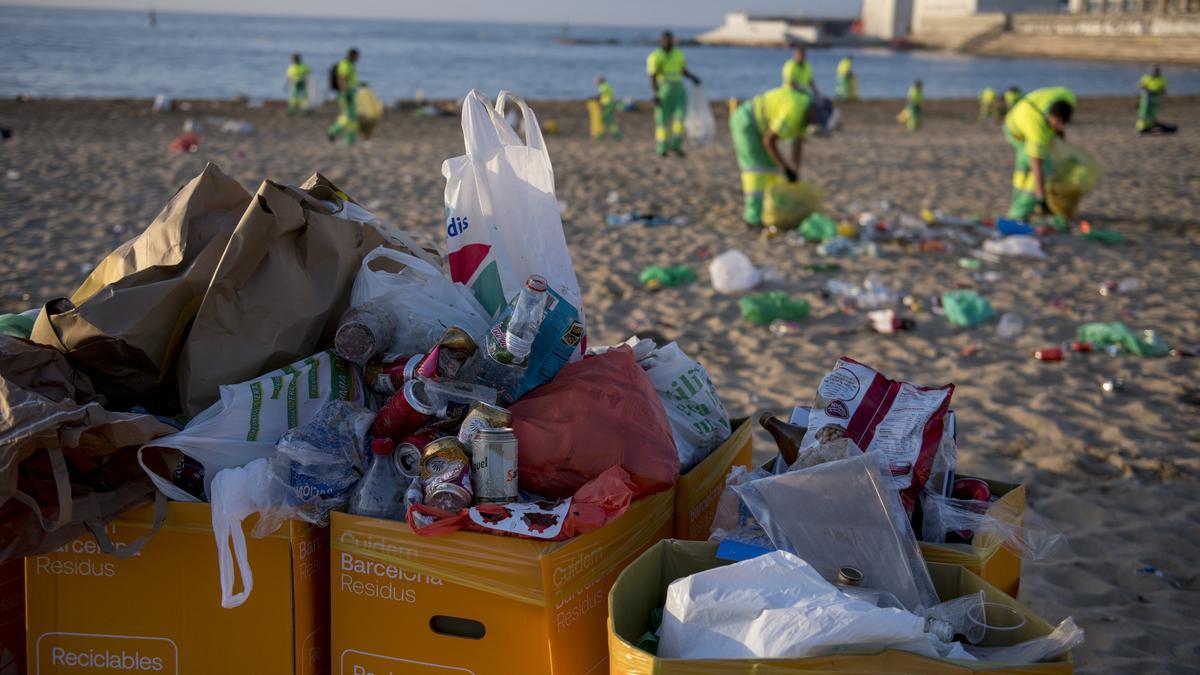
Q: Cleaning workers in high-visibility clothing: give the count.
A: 12